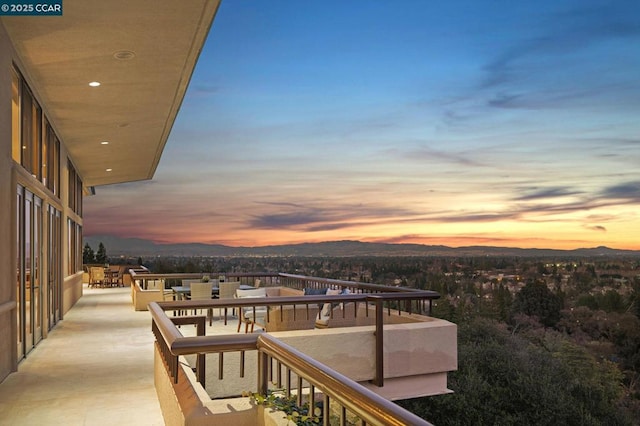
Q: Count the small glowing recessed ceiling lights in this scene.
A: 3